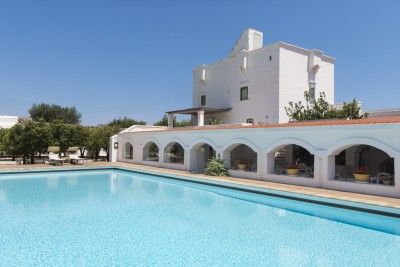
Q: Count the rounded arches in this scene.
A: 7